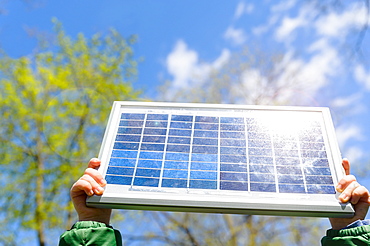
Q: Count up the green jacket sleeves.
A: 2